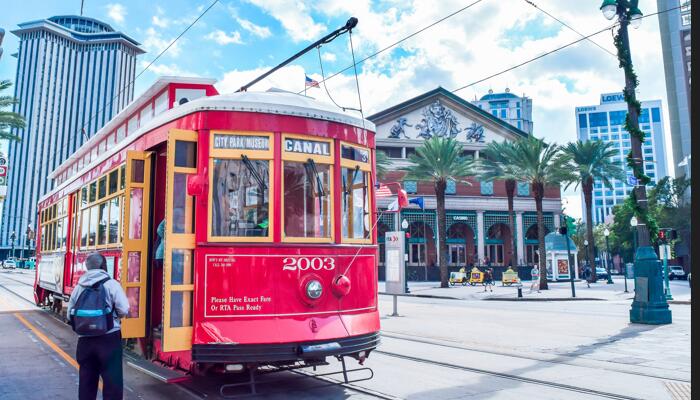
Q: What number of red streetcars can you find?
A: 1